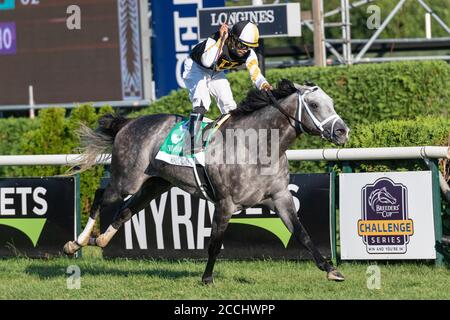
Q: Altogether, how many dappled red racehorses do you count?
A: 0